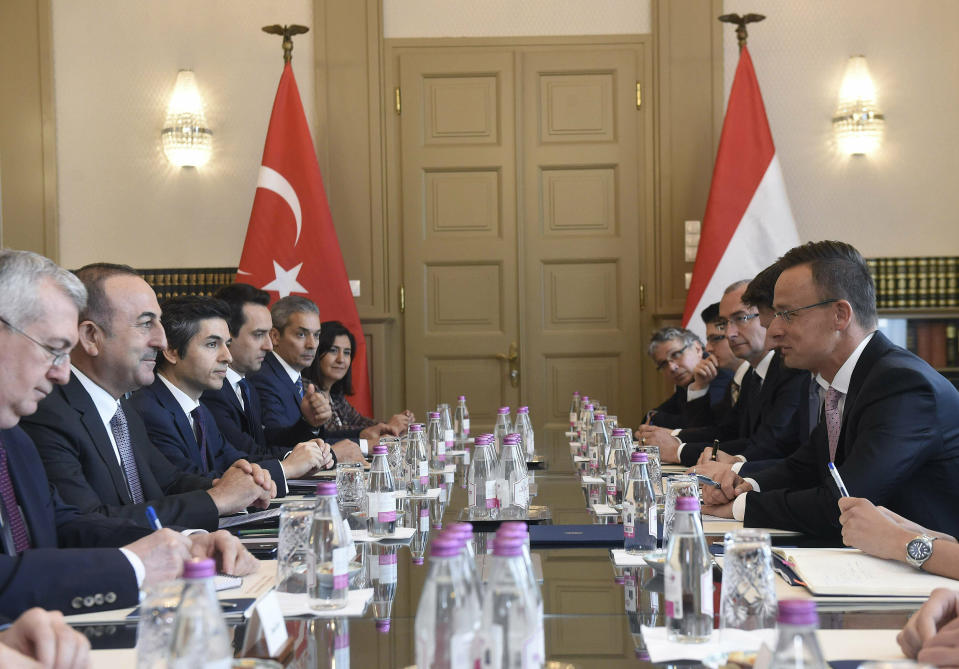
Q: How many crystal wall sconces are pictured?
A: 2